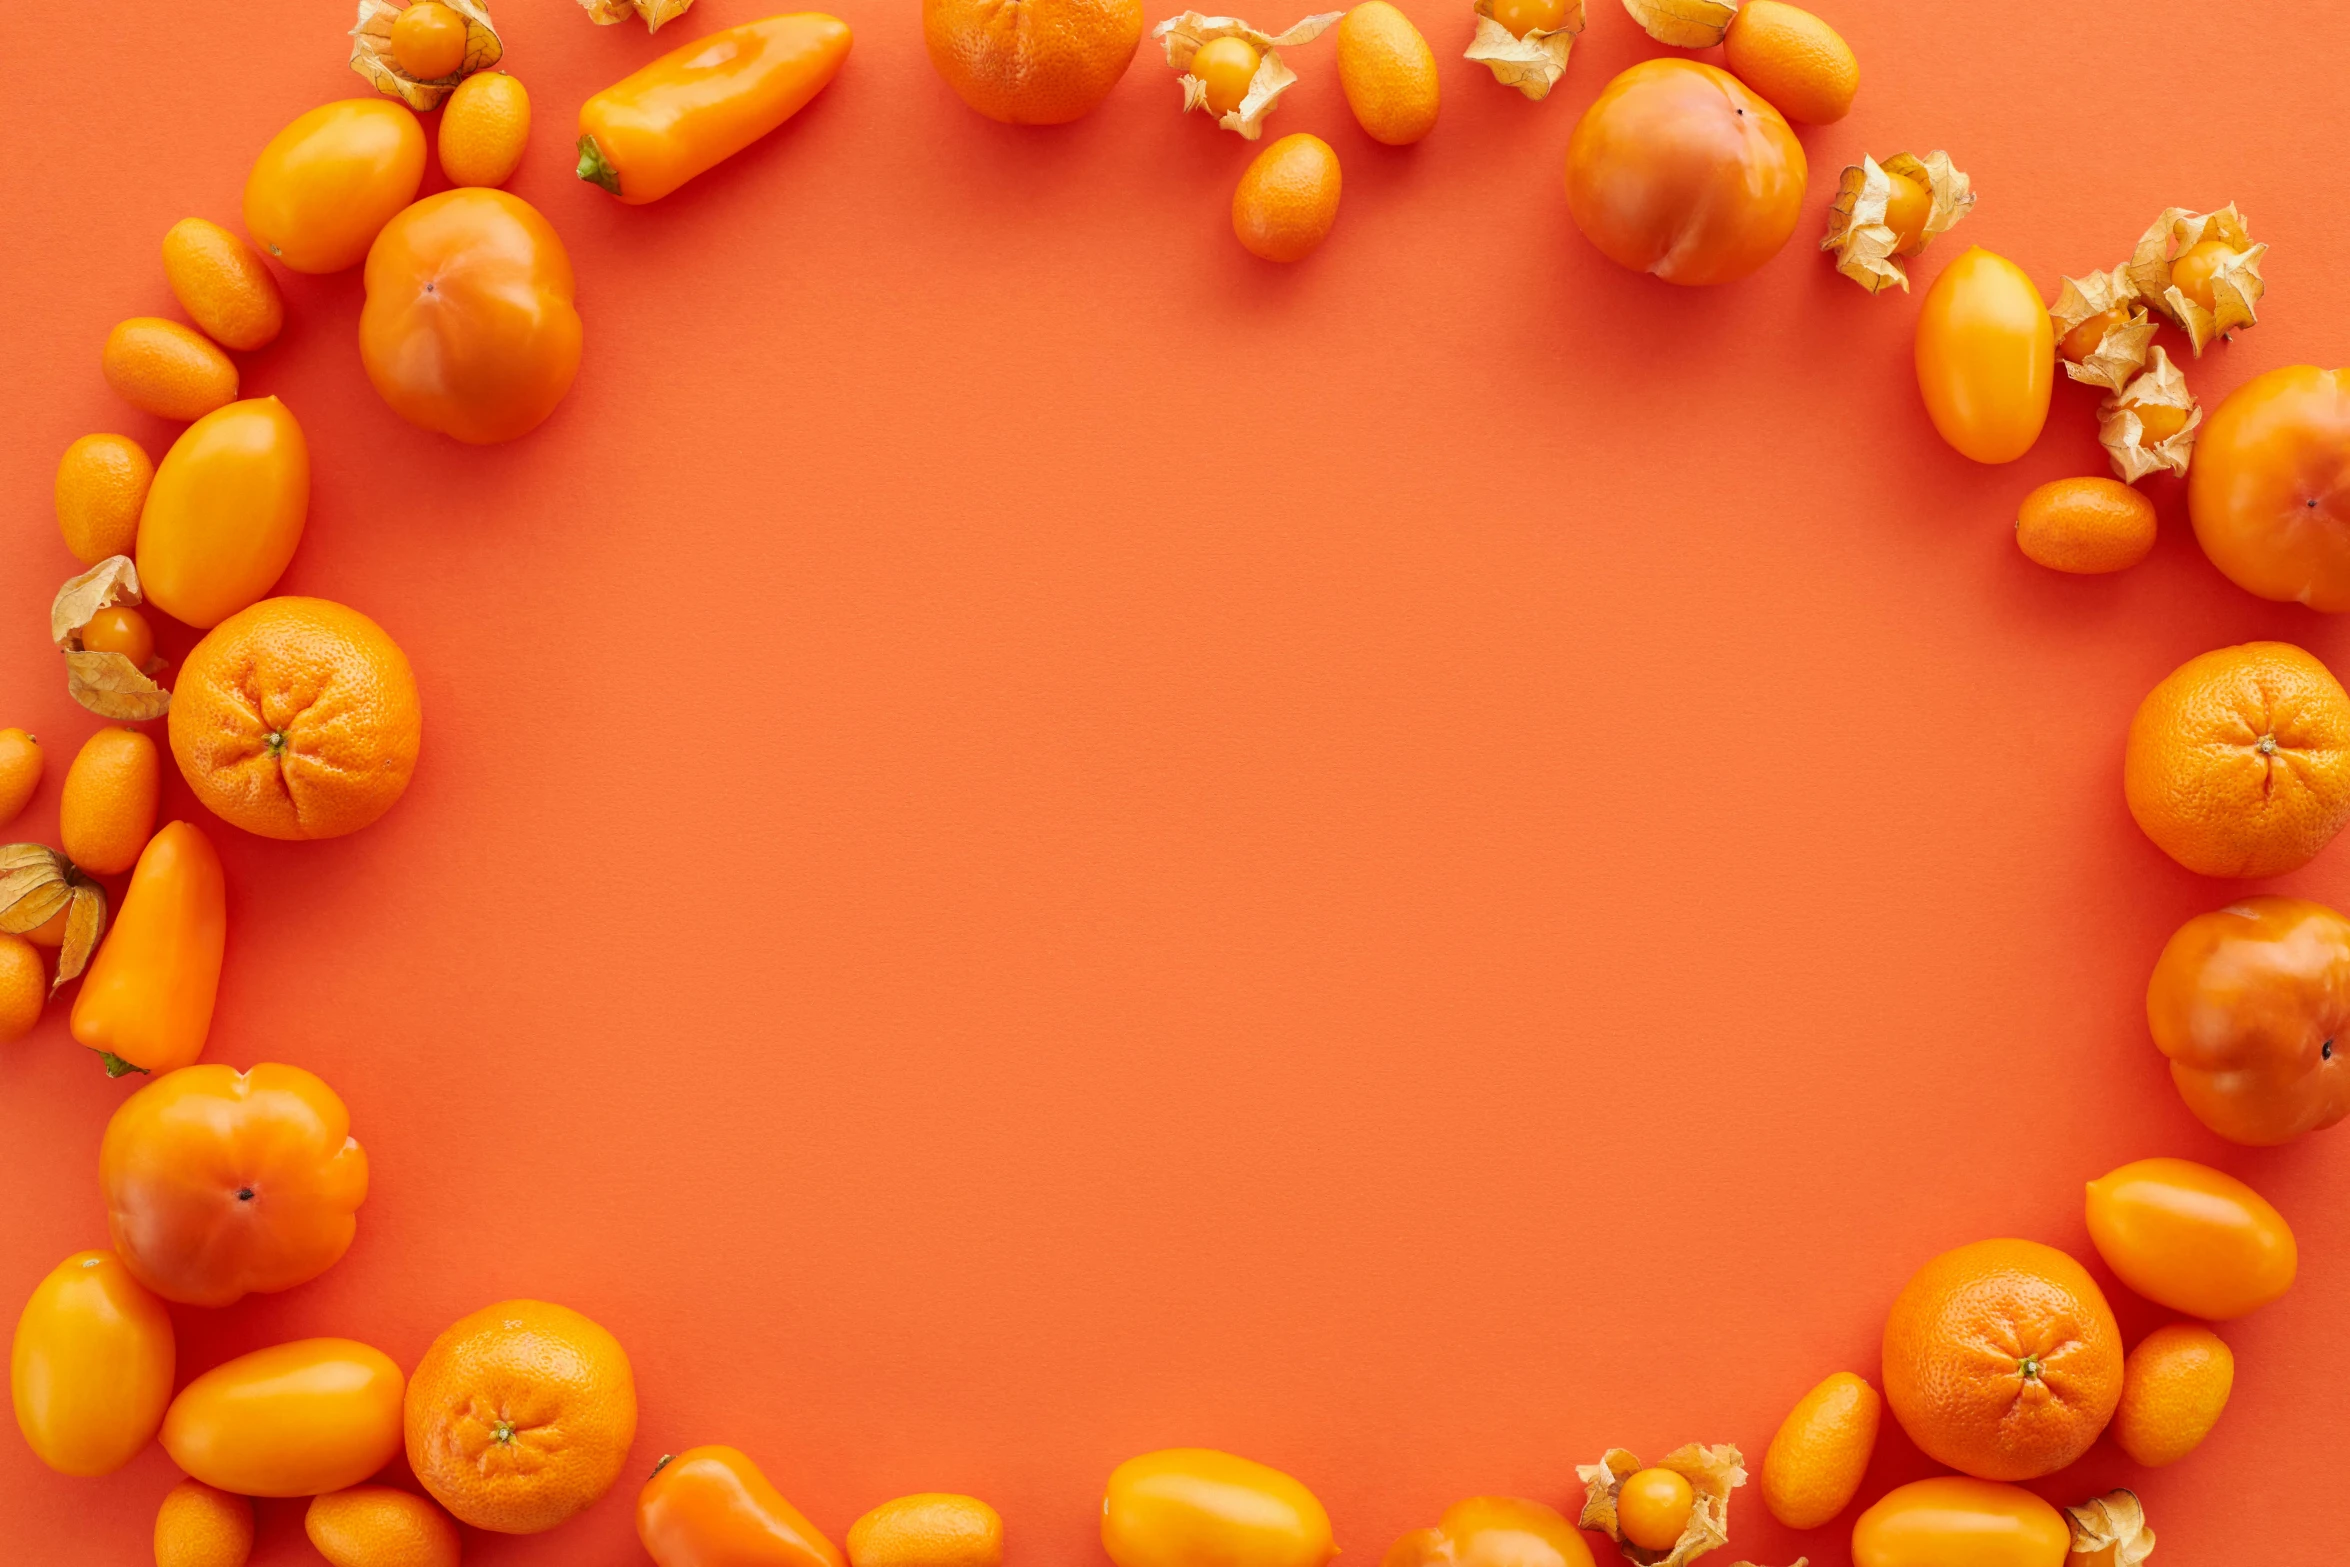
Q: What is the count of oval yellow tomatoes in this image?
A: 8